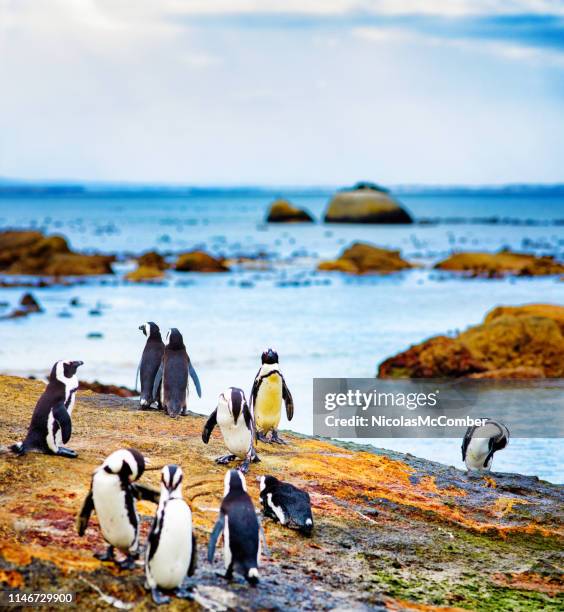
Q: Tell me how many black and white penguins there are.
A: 10